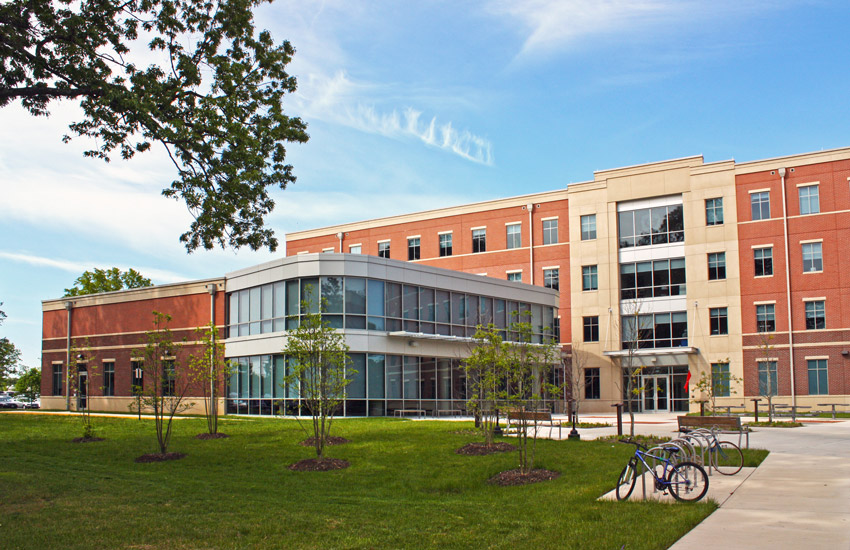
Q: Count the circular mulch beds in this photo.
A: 7